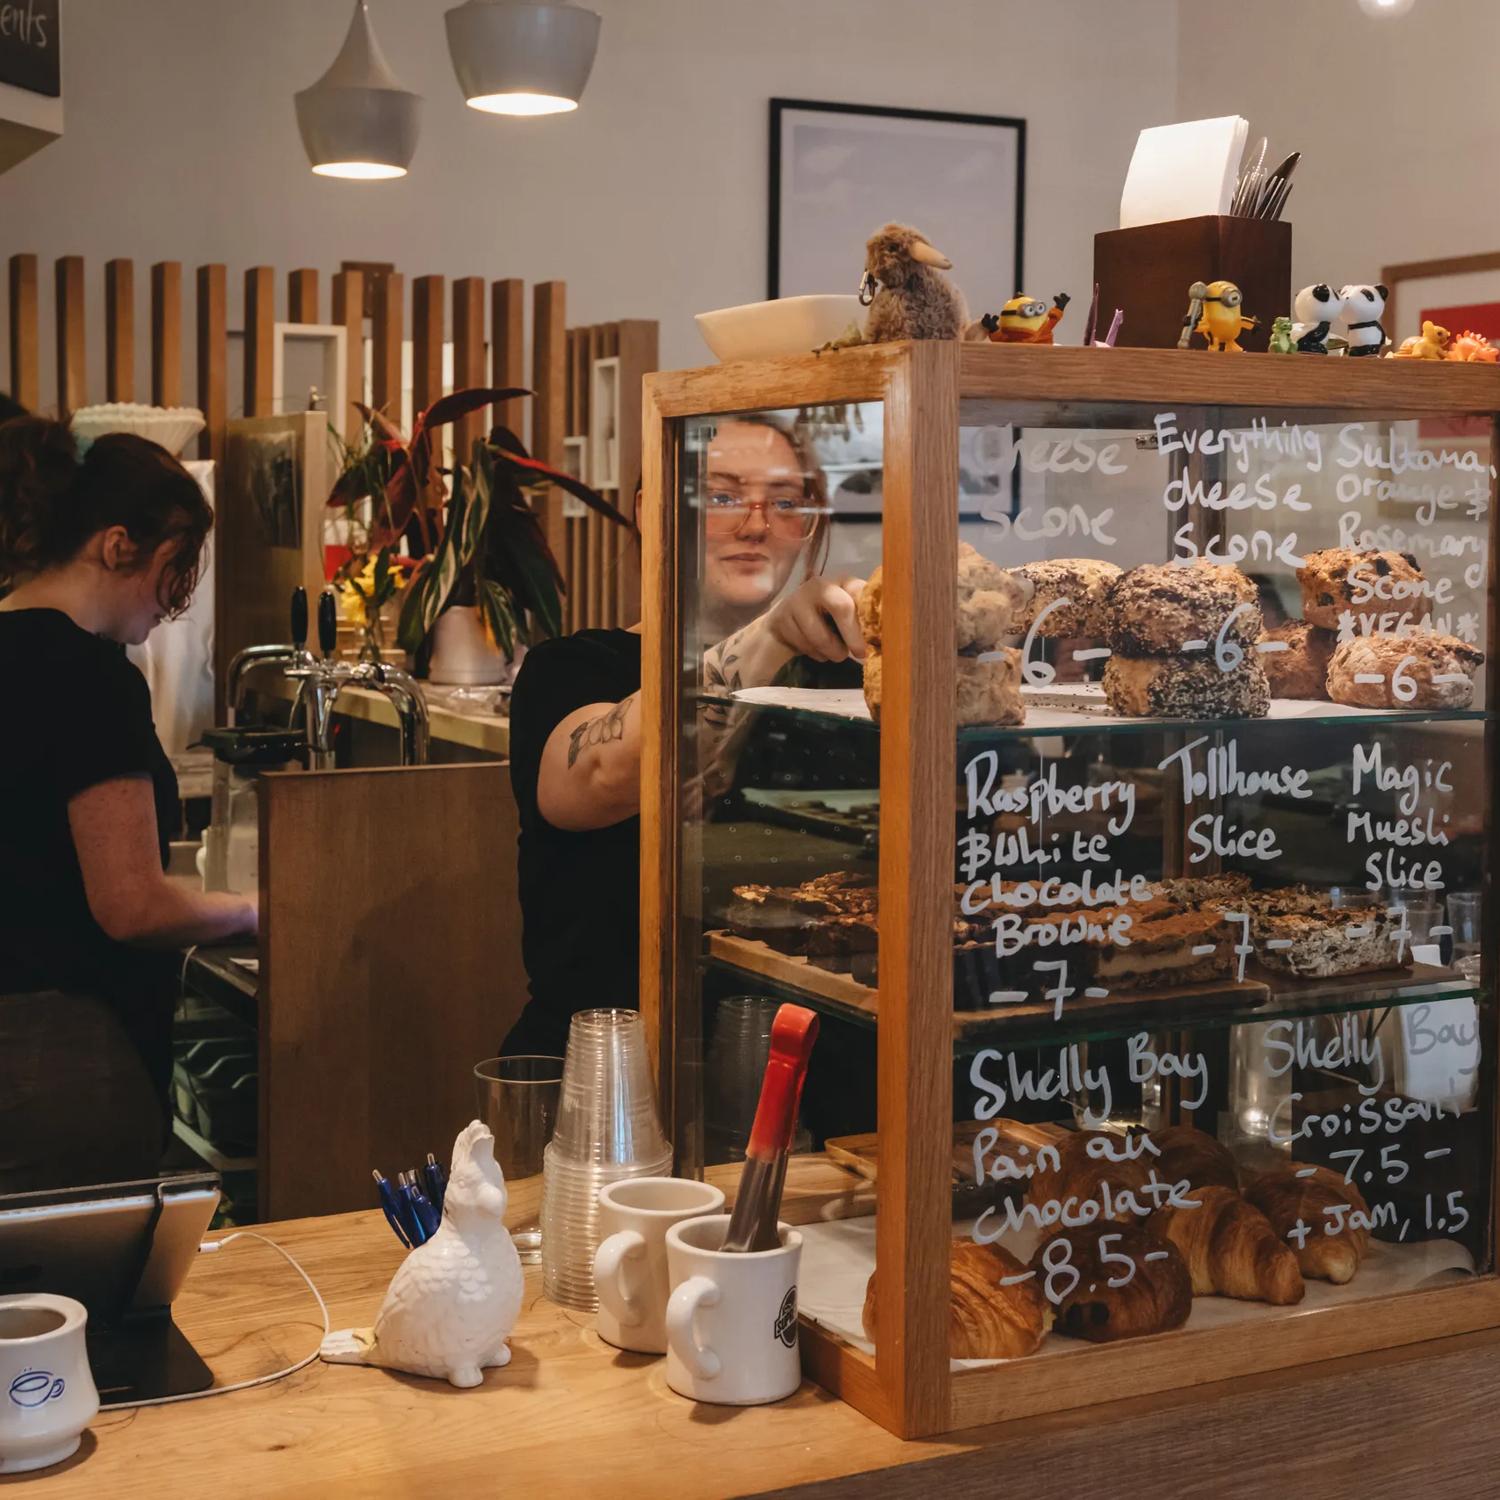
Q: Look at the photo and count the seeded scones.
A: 3